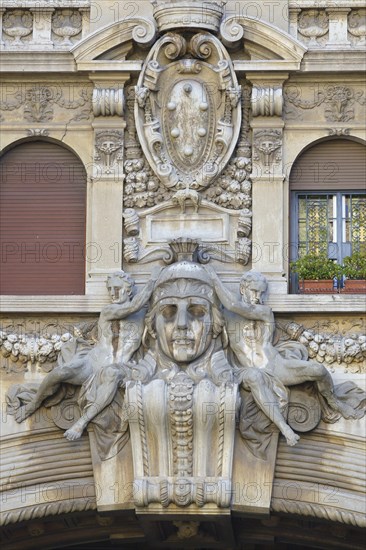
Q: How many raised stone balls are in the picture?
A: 6